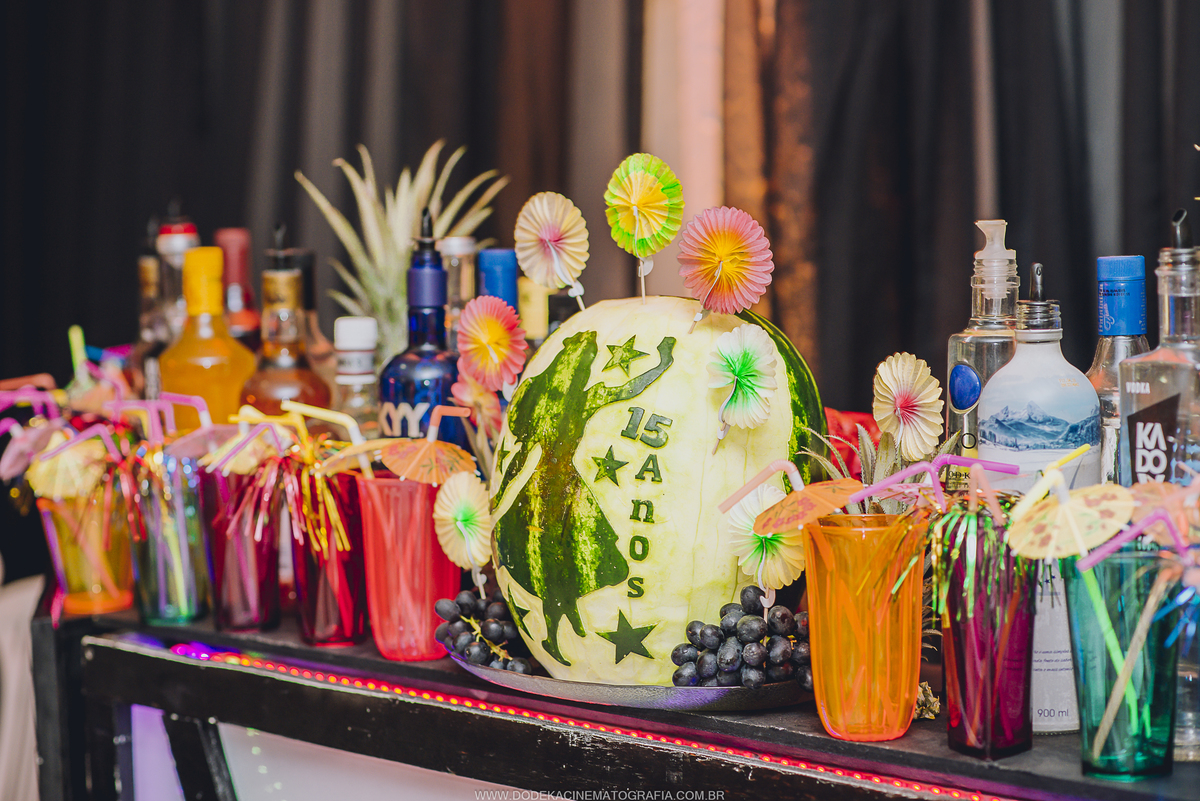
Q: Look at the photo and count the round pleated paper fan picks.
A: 9